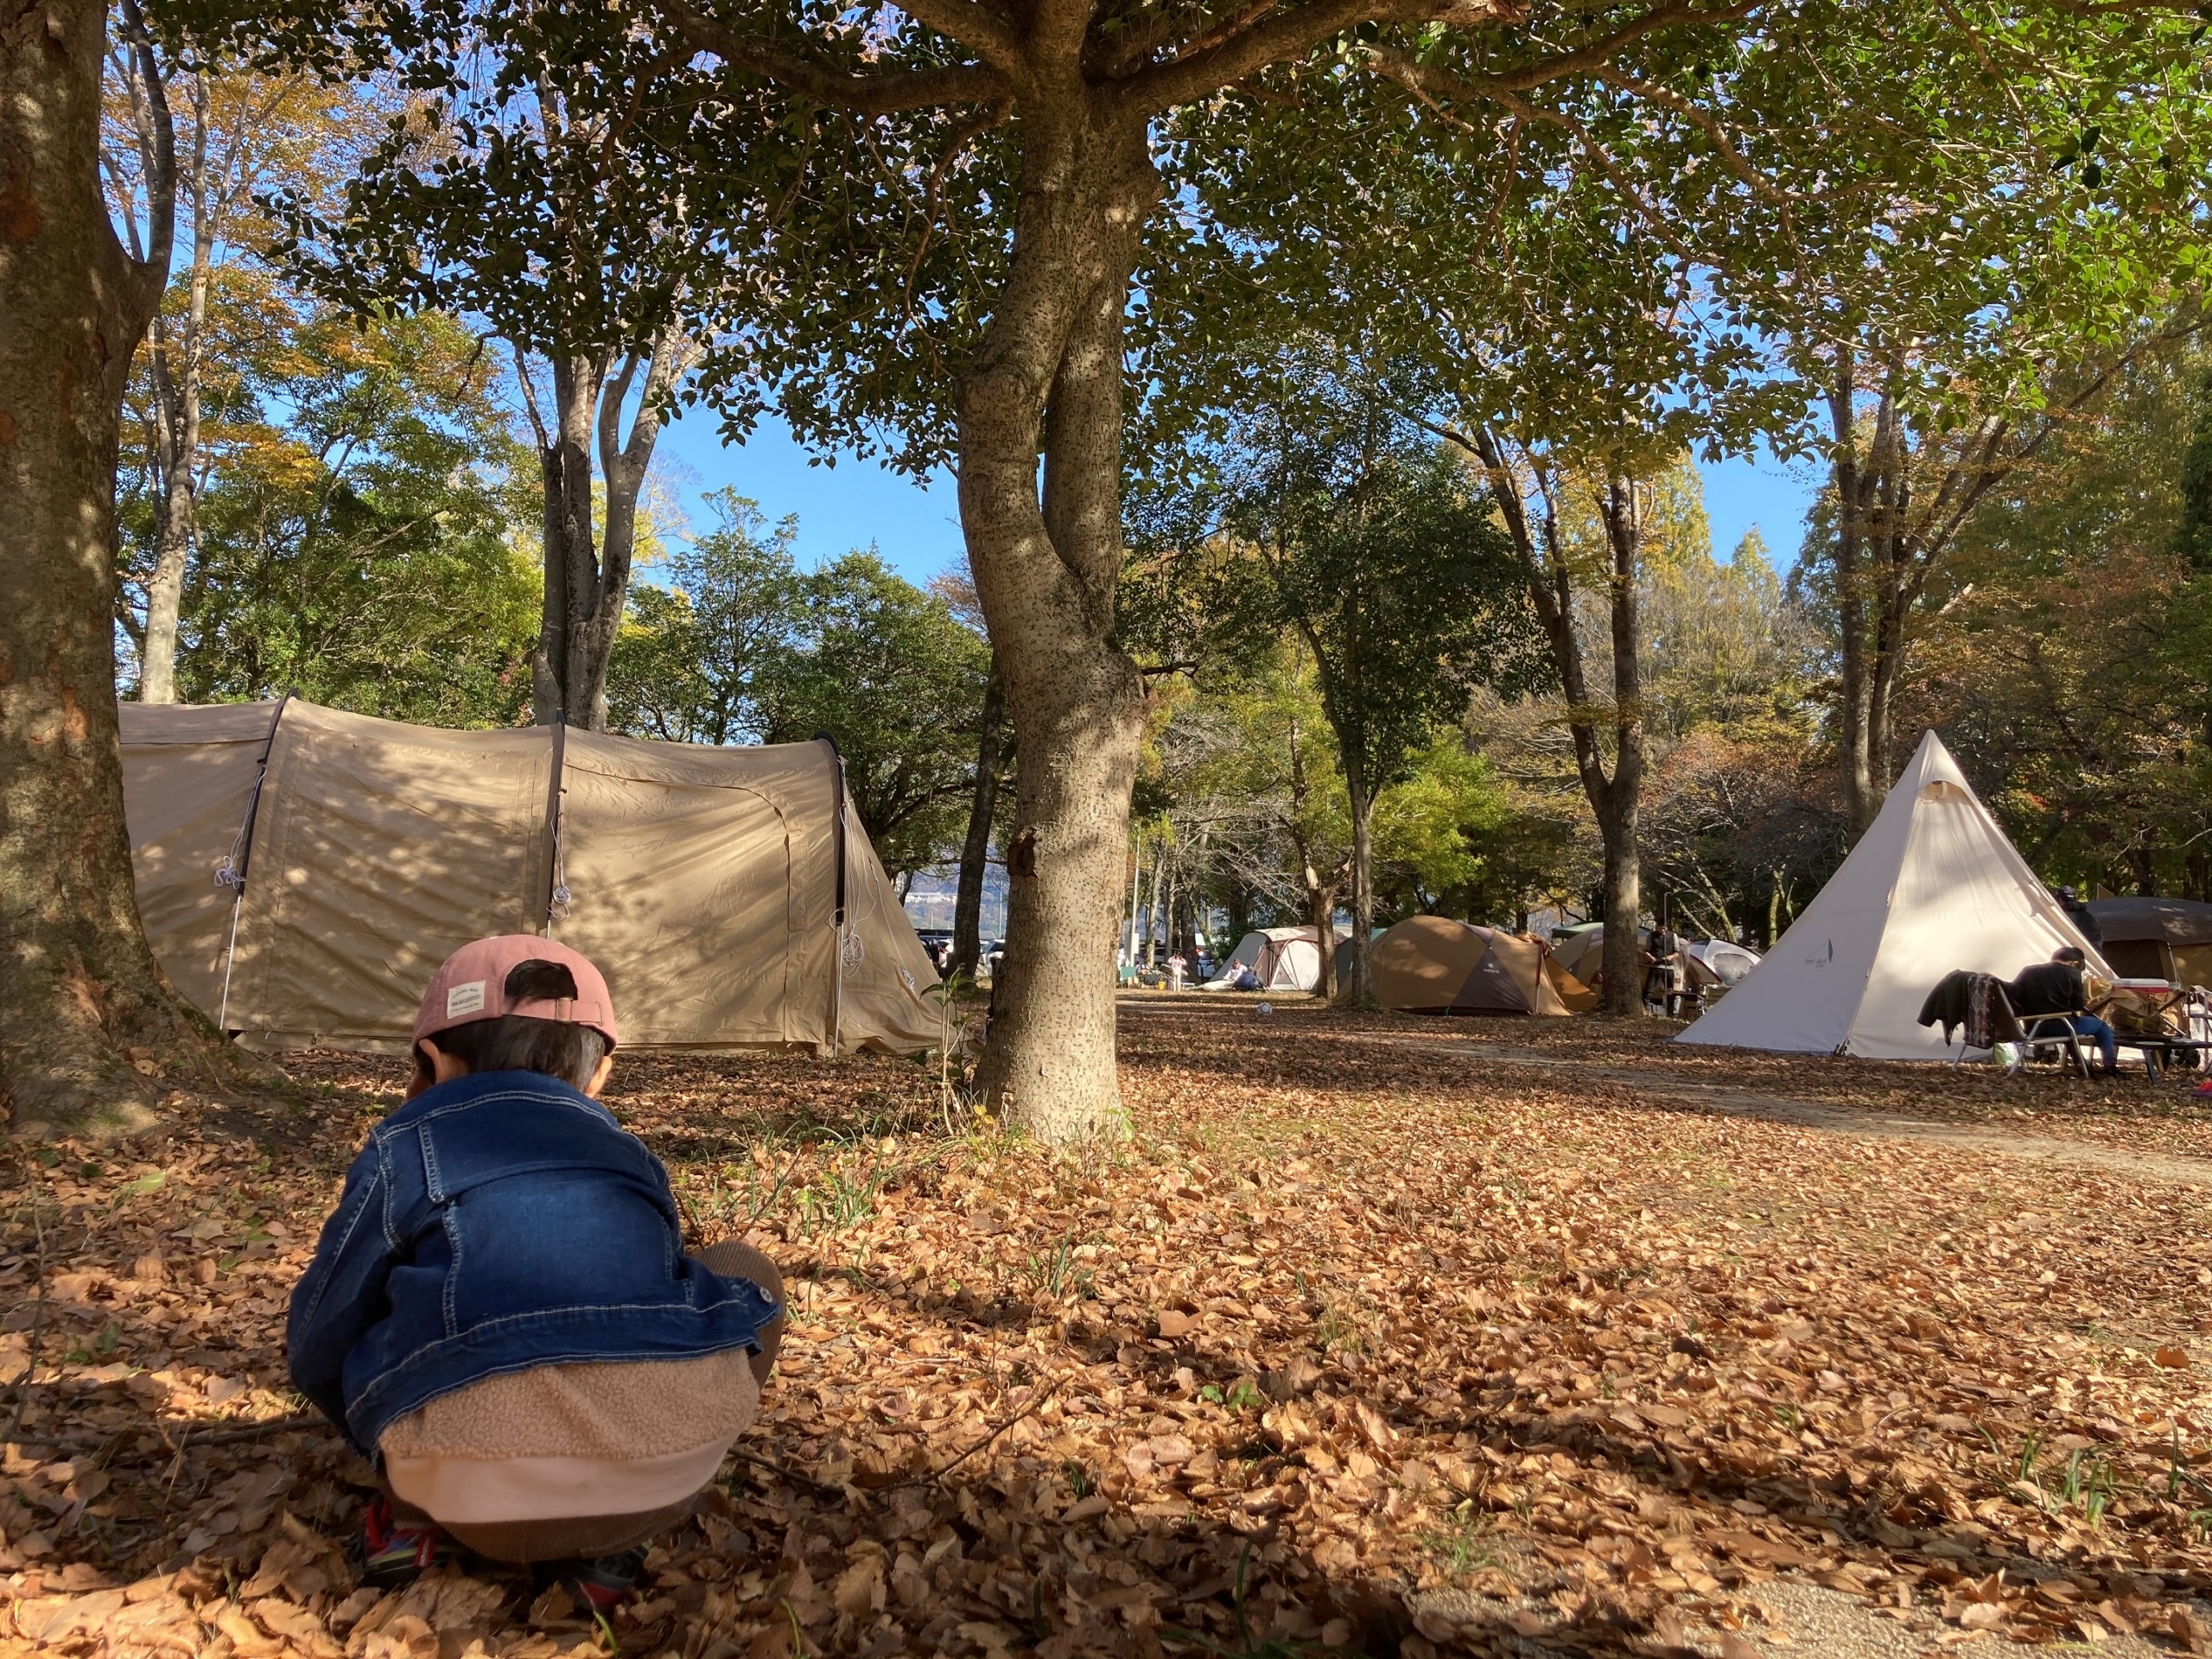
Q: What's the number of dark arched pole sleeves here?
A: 3